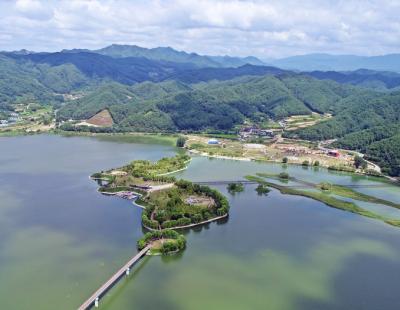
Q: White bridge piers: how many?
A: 2